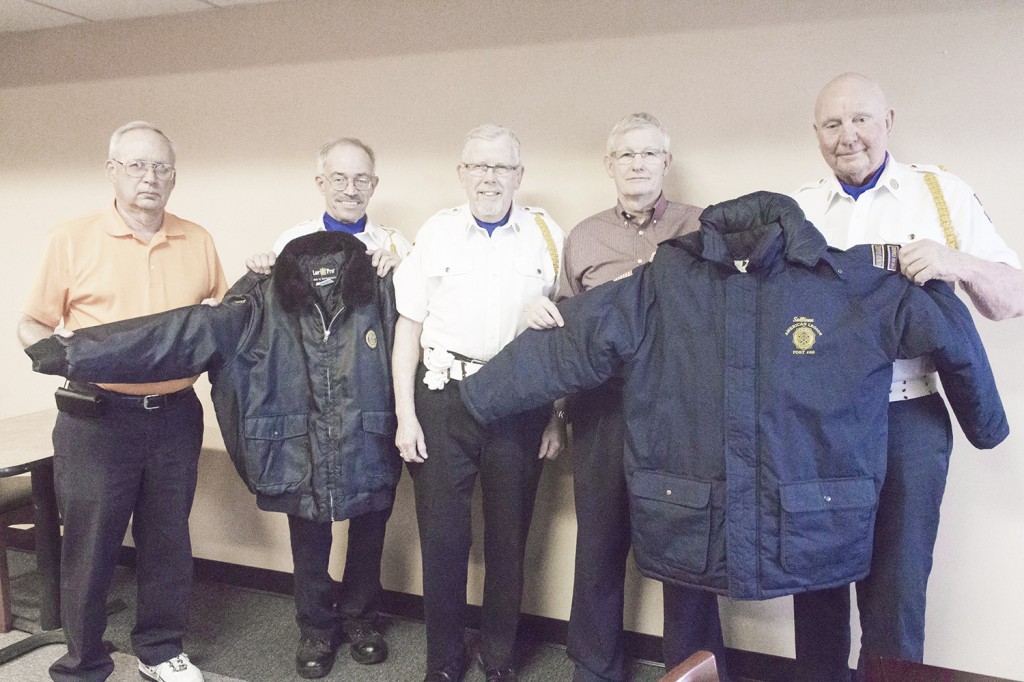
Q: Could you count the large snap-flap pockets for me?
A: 4